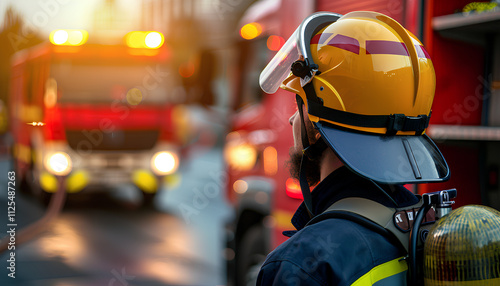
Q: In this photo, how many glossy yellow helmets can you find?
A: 1